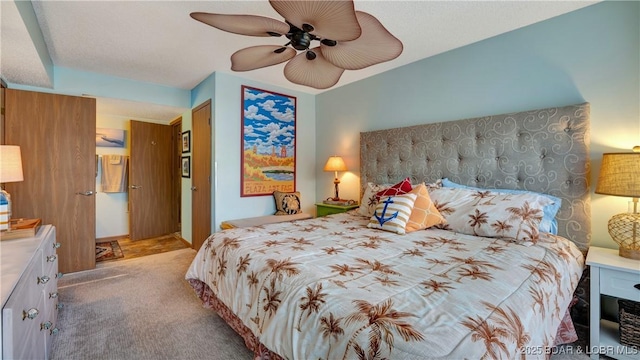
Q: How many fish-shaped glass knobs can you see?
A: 9